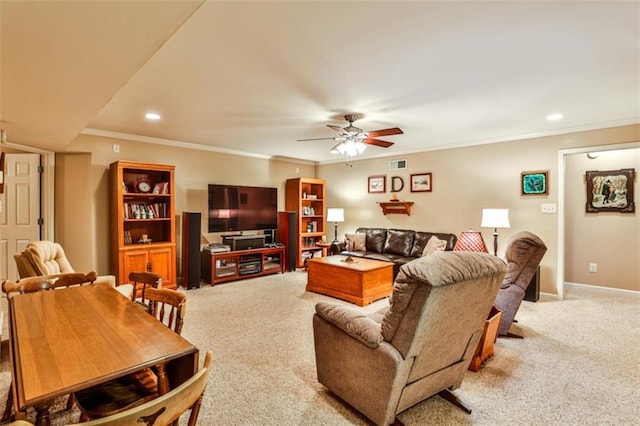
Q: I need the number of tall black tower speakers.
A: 2